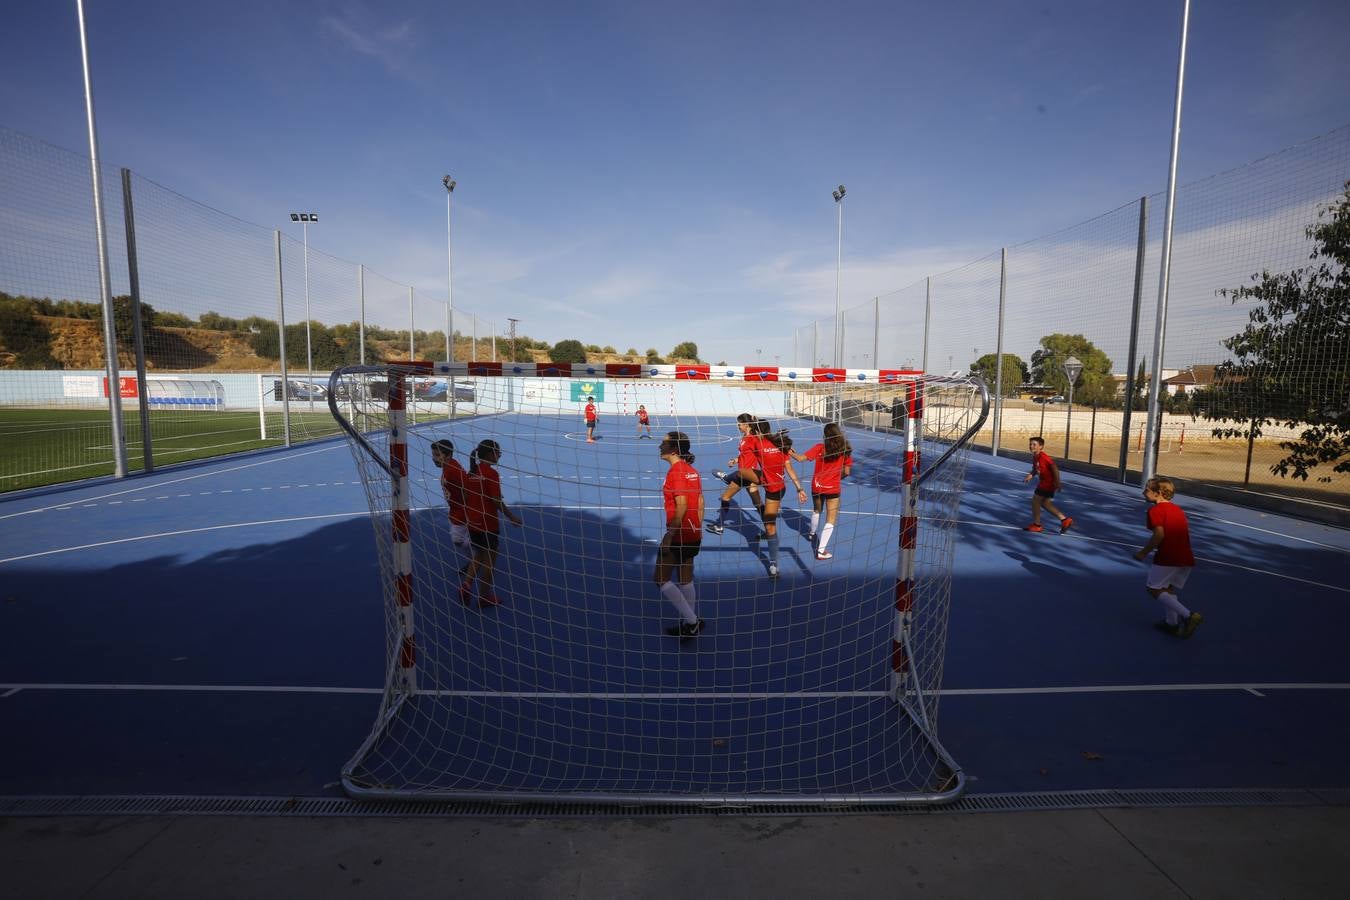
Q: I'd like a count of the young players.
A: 10